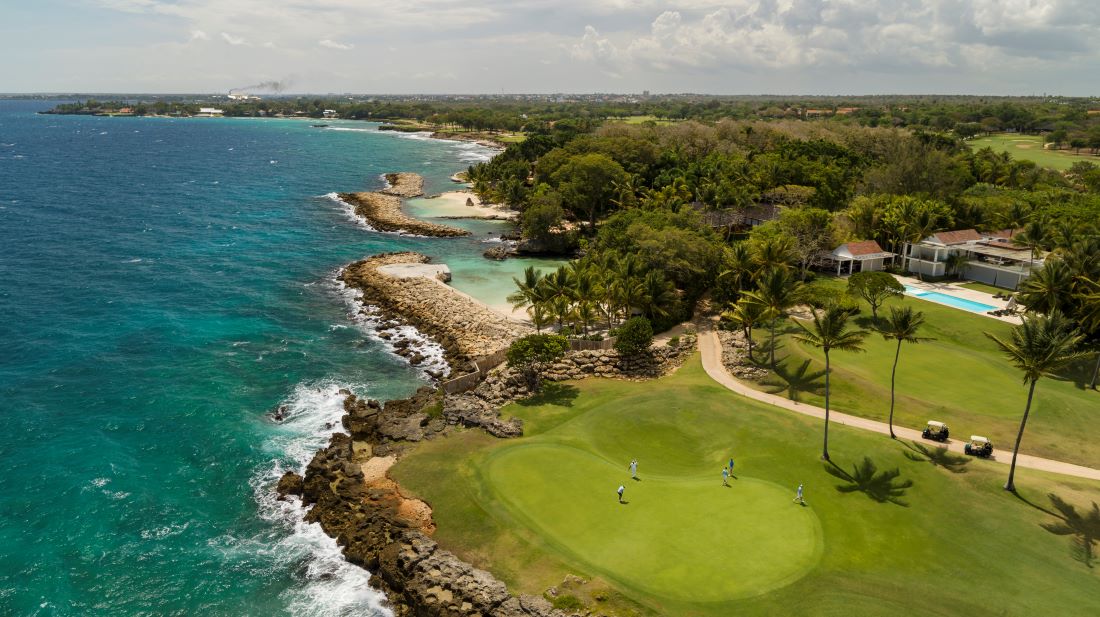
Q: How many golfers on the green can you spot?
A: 5